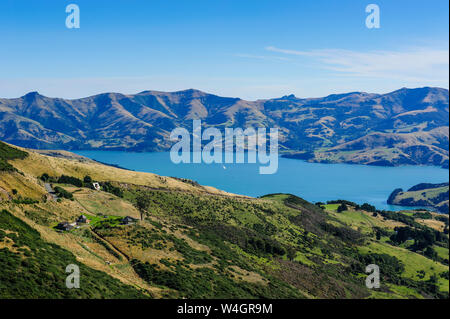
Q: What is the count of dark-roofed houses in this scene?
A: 3